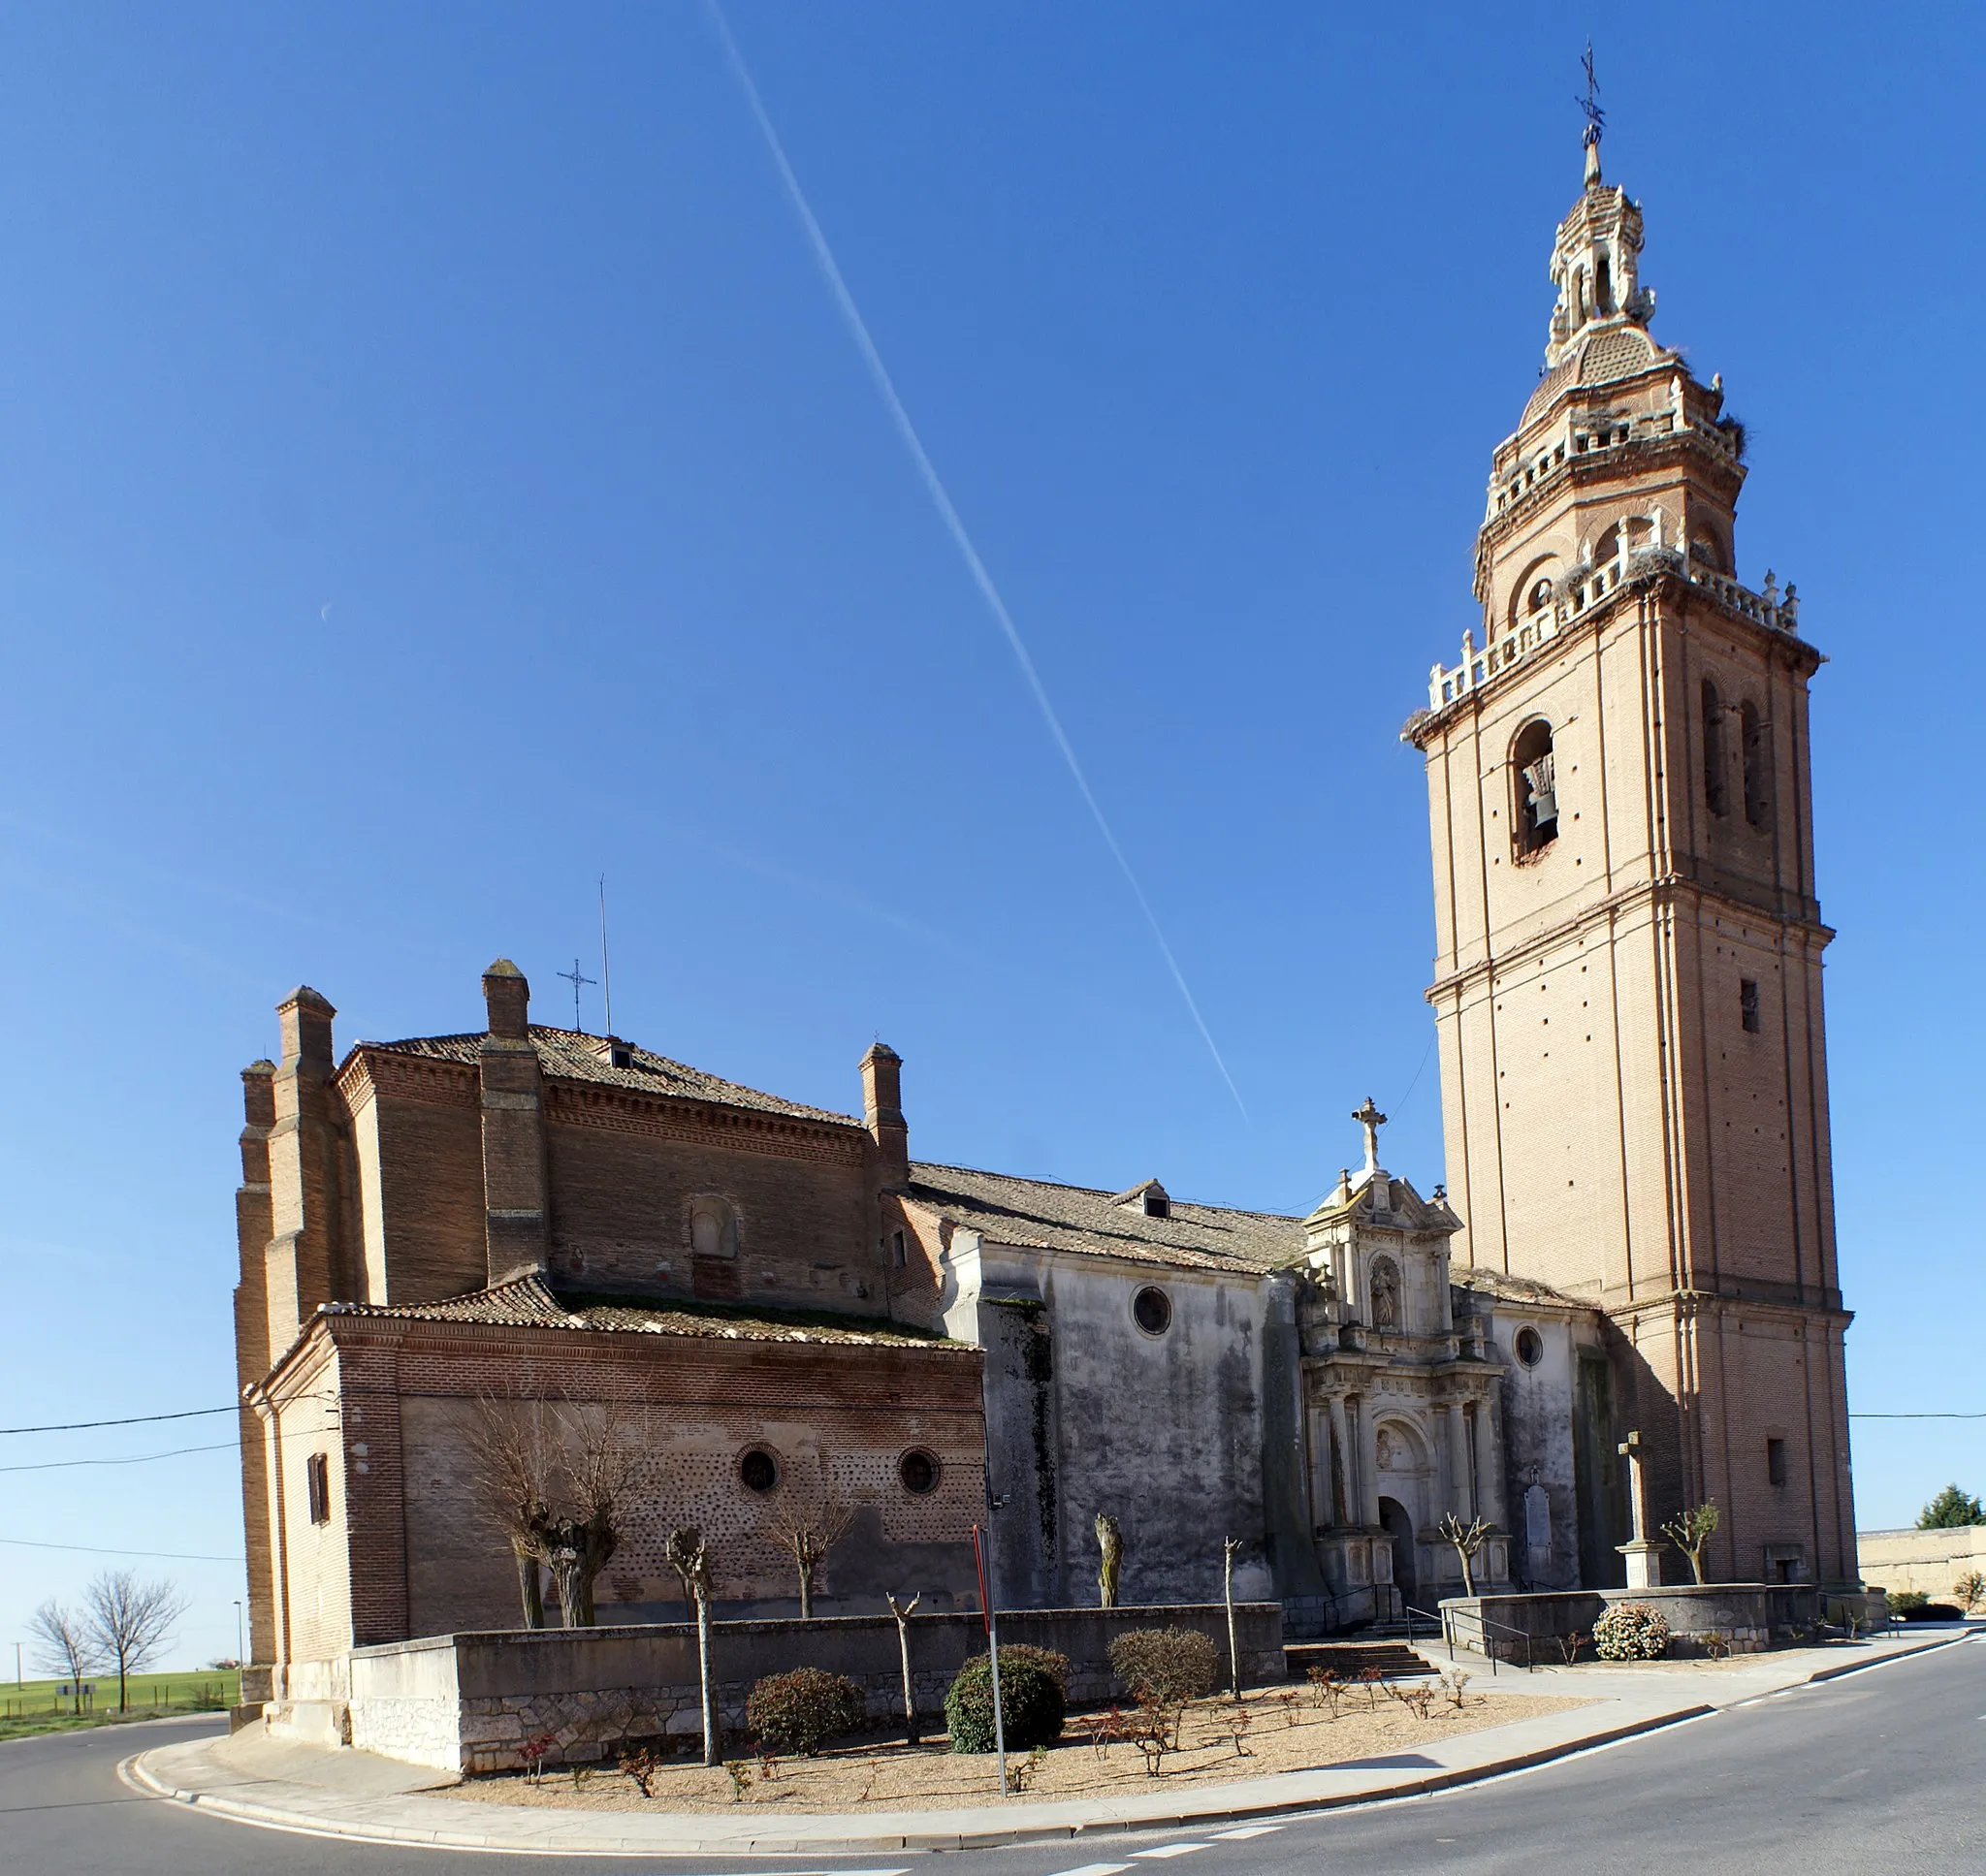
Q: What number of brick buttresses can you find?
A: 4